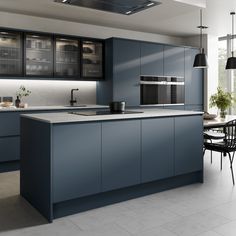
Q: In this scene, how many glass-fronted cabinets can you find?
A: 4